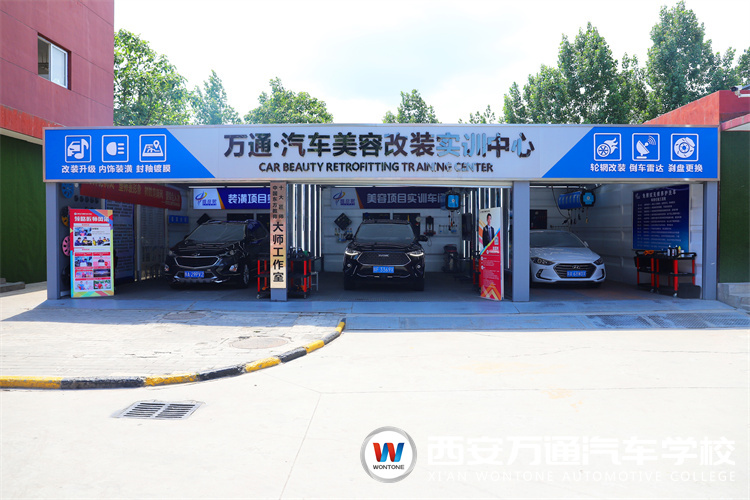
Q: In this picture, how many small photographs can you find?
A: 9